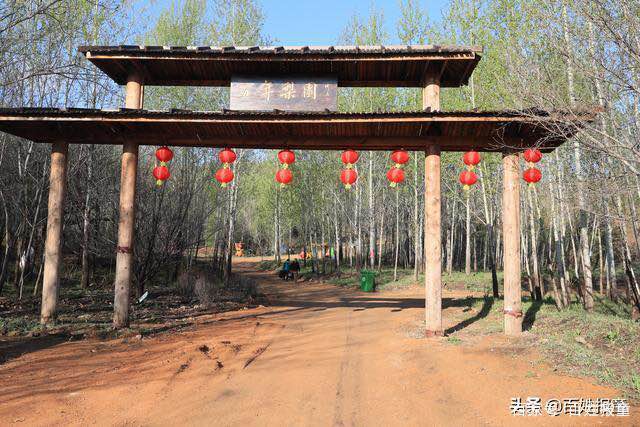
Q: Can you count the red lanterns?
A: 14